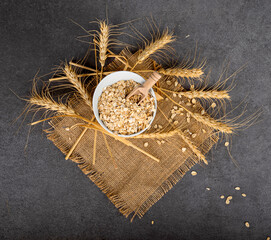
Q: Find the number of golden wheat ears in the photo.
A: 9